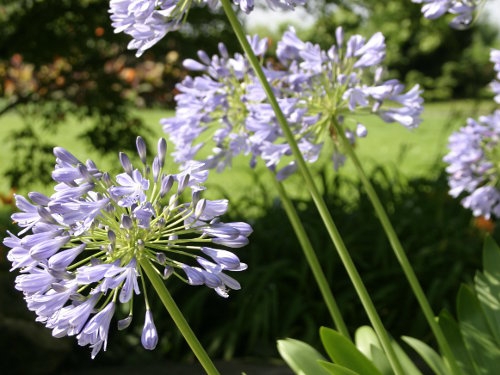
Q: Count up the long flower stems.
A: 4